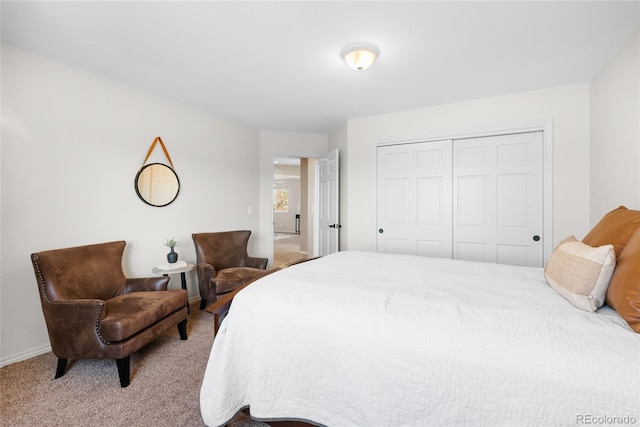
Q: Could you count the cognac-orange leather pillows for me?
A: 2